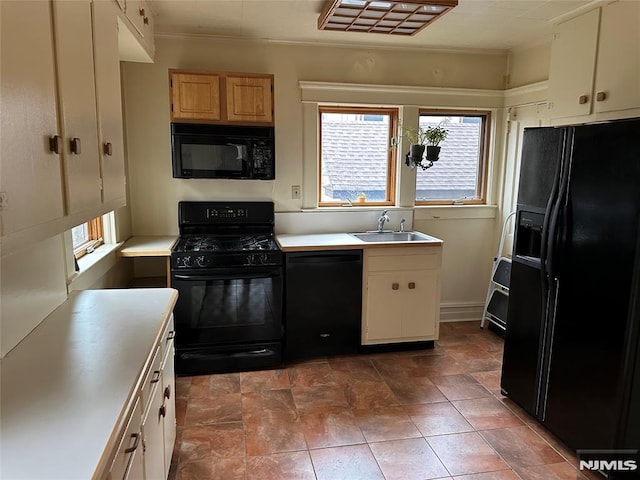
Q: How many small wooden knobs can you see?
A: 11